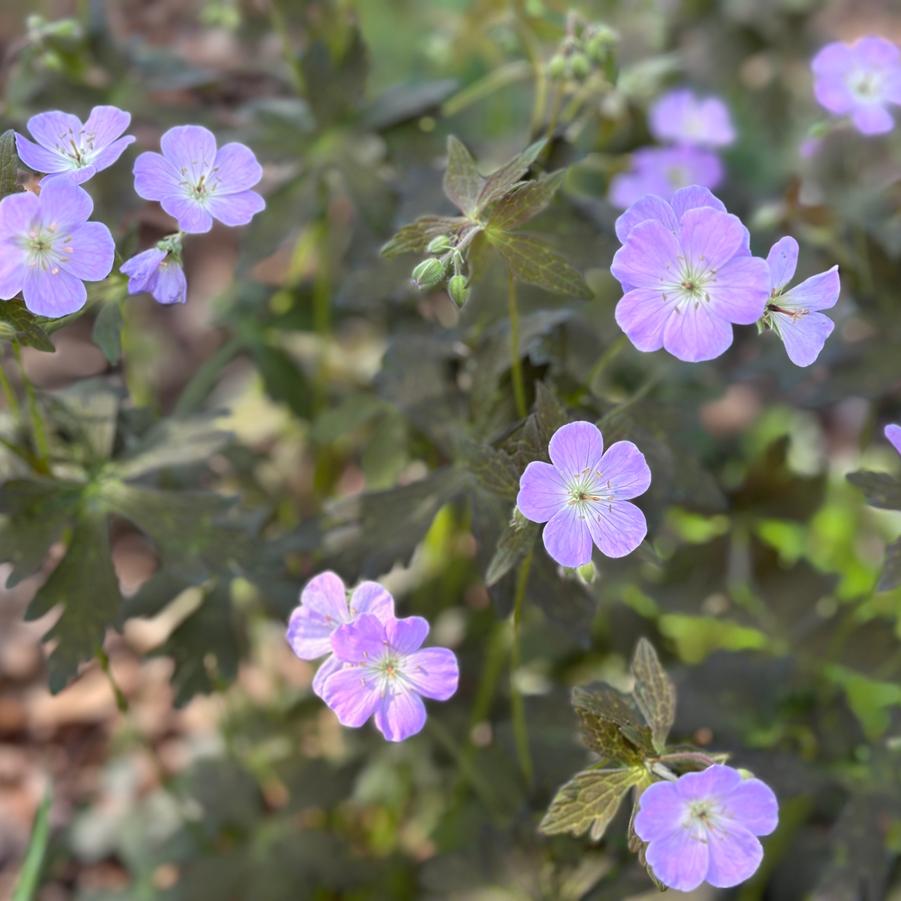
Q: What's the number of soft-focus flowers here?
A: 3